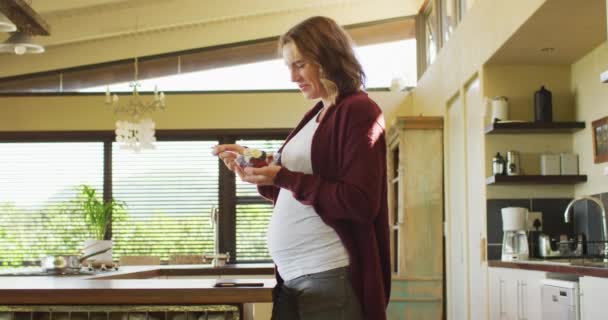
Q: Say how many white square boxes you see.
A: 2